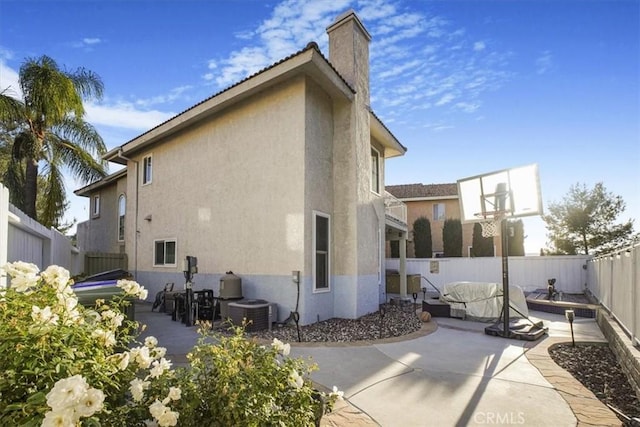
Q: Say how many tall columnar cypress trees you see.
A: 4